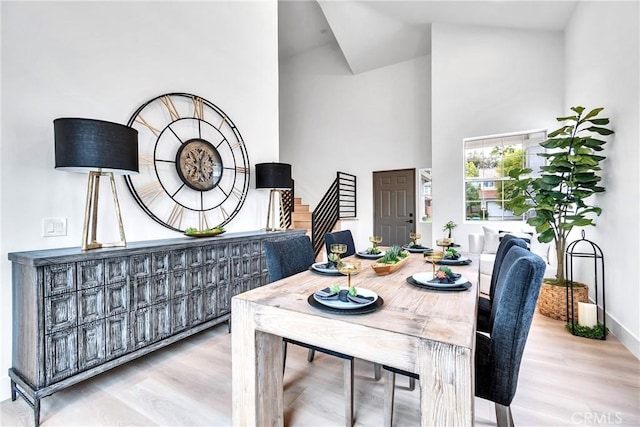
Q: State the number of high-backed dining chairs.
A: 4